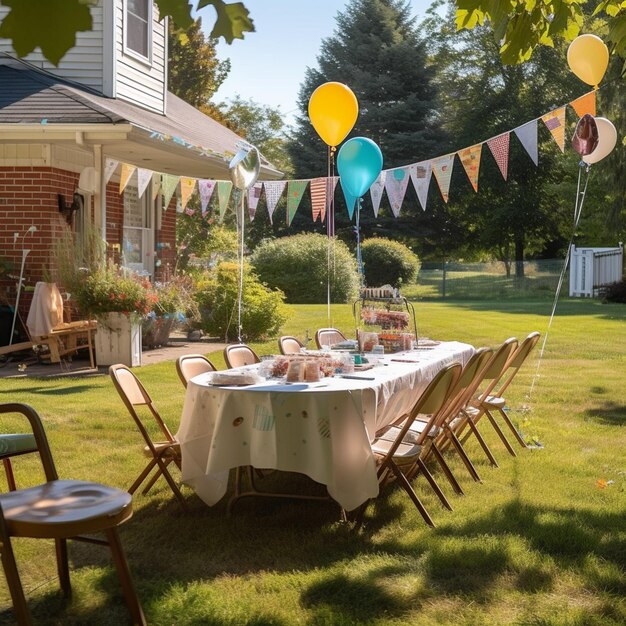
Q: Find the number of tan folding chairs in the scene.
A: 9